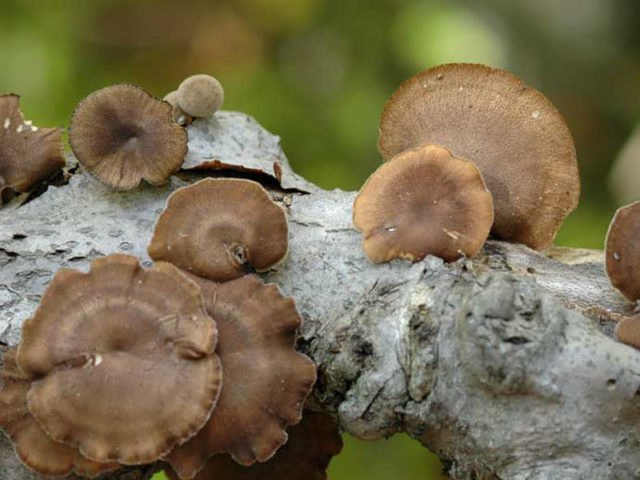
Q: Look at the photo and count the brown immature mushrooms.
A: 2